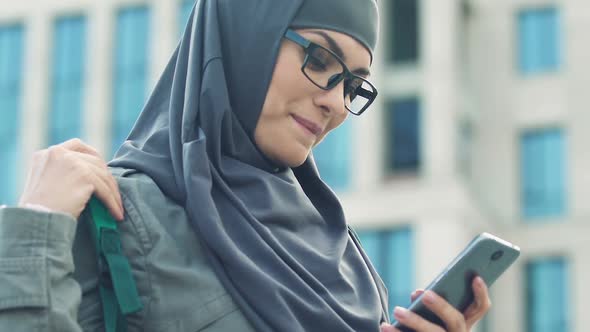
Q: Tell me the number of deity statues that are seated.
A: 0